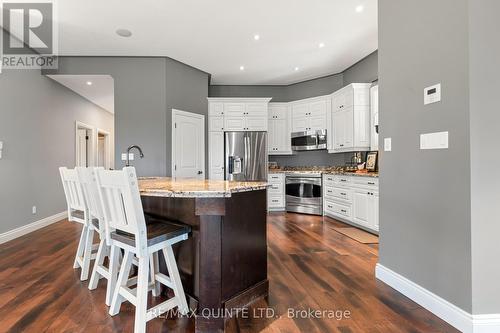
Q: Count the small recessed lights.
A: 6